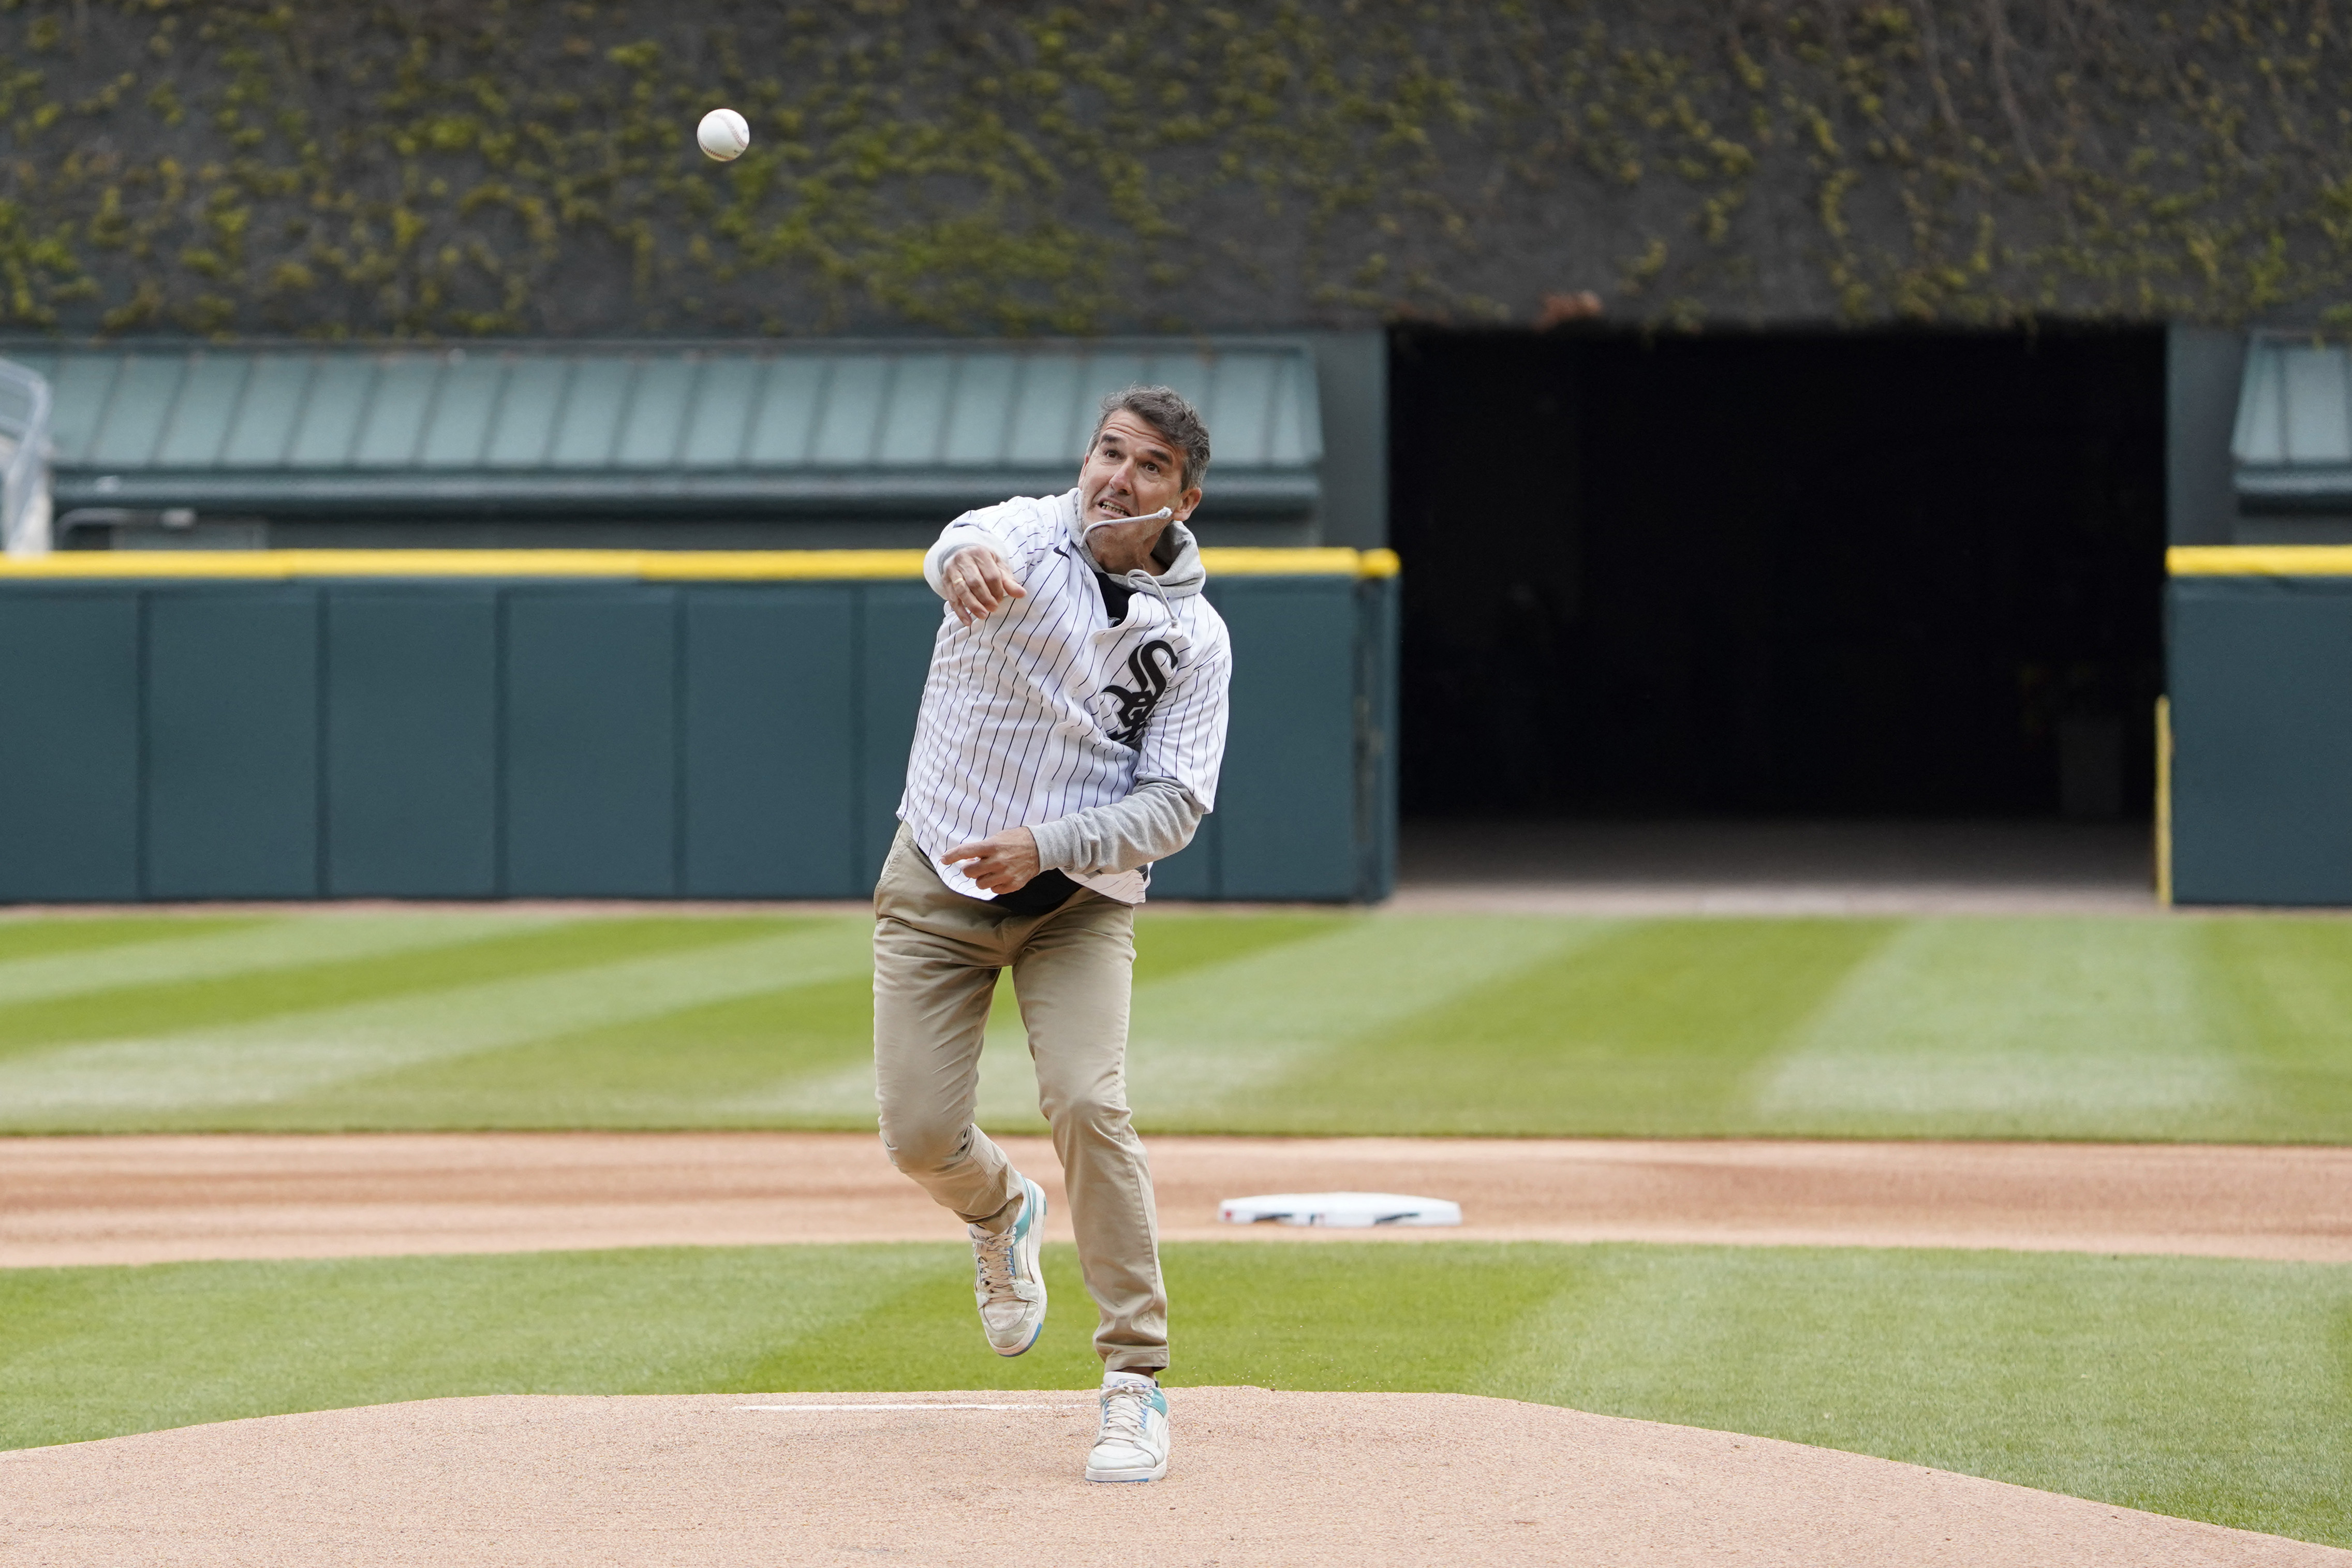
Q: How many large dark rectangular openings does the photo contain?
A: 1